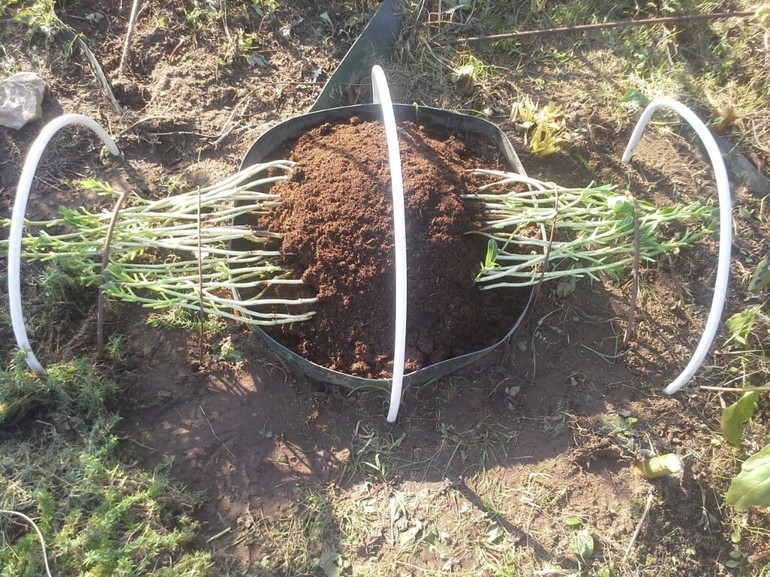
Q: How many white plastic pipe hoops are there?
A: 3